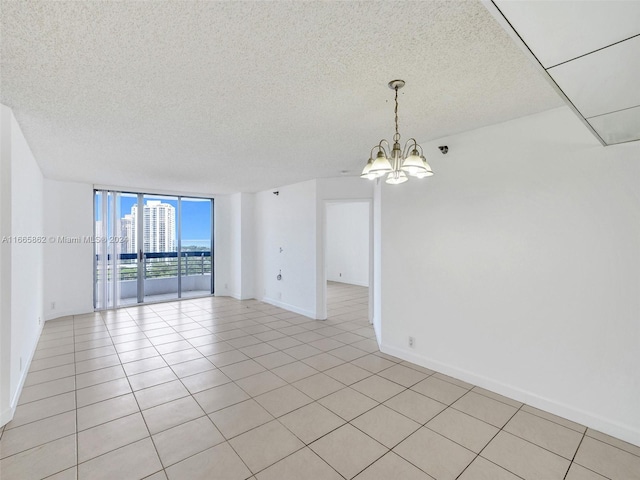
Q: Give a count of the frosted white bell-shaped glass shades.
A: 5